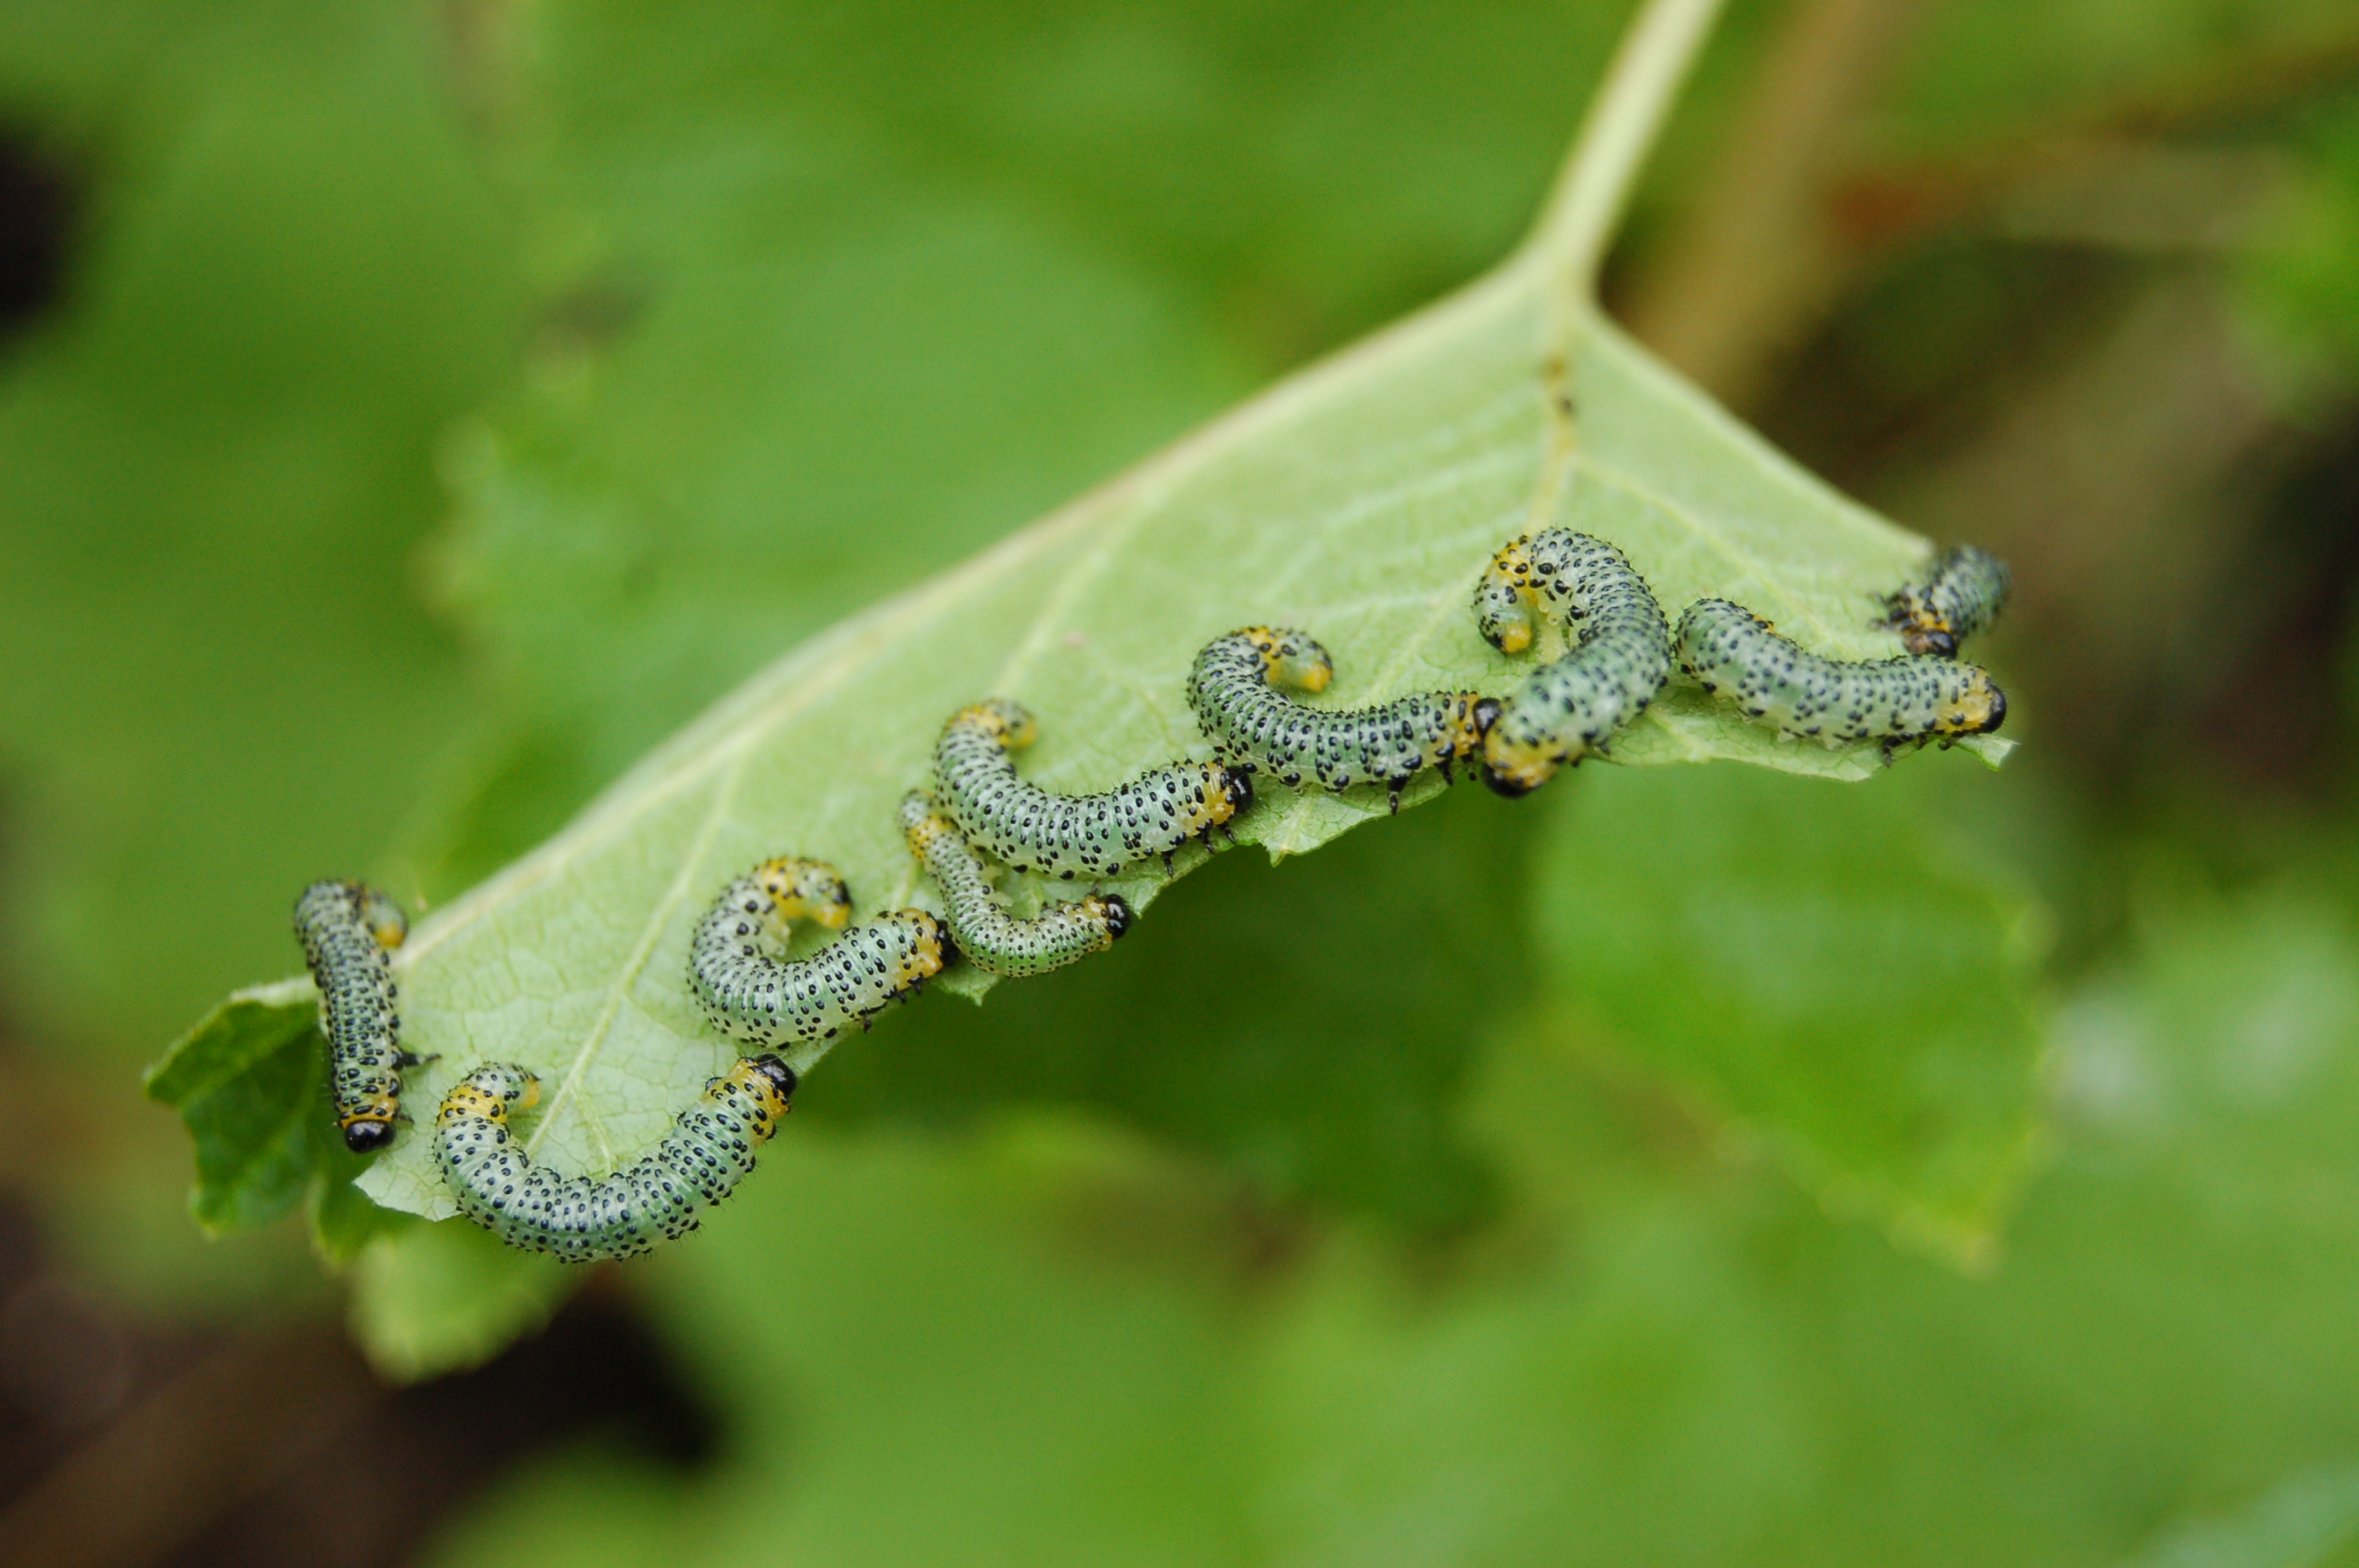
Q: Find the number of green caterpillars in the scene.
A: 9